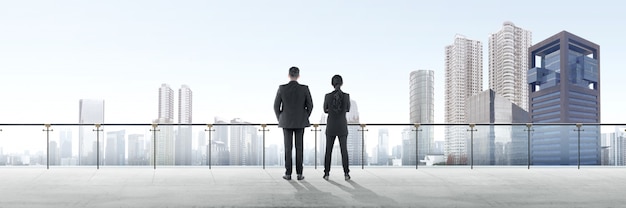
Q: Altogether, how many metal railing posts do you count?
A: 11